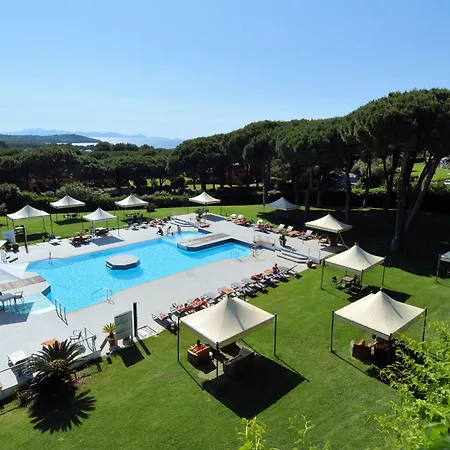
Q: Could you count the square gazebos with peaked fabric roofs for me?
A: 11